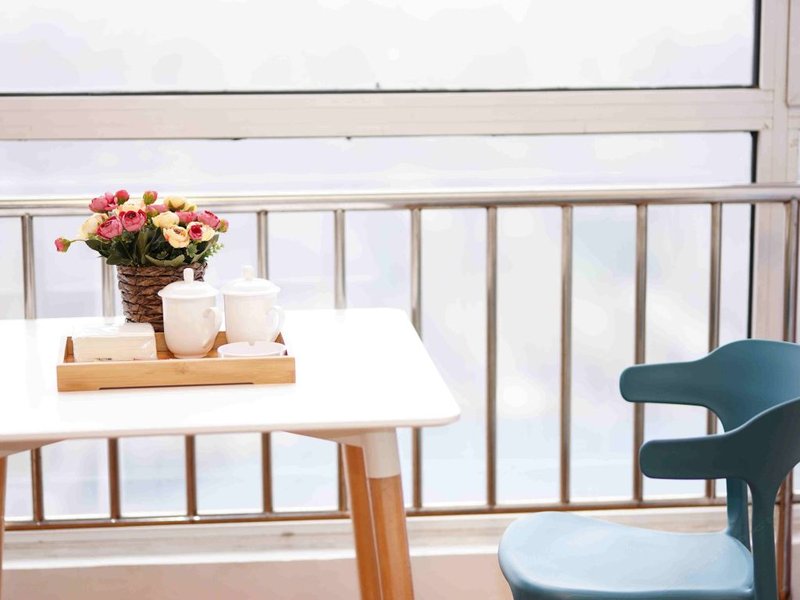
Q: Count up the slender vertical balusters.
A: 11